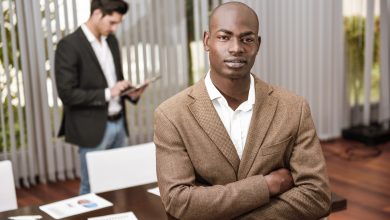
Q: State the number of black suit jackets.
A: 1